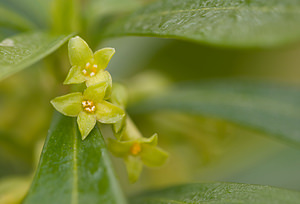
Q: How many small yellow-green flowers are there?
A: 3